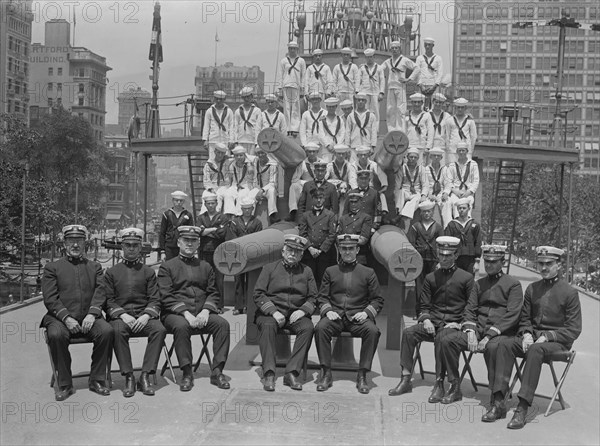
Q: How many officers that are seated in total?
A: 8